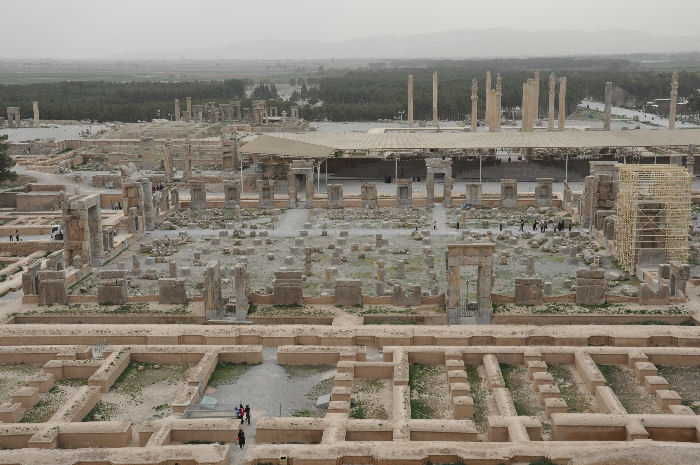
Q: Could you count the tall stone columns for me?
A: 13